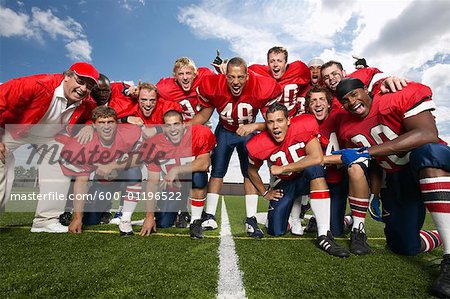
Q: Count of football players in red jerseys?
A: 12